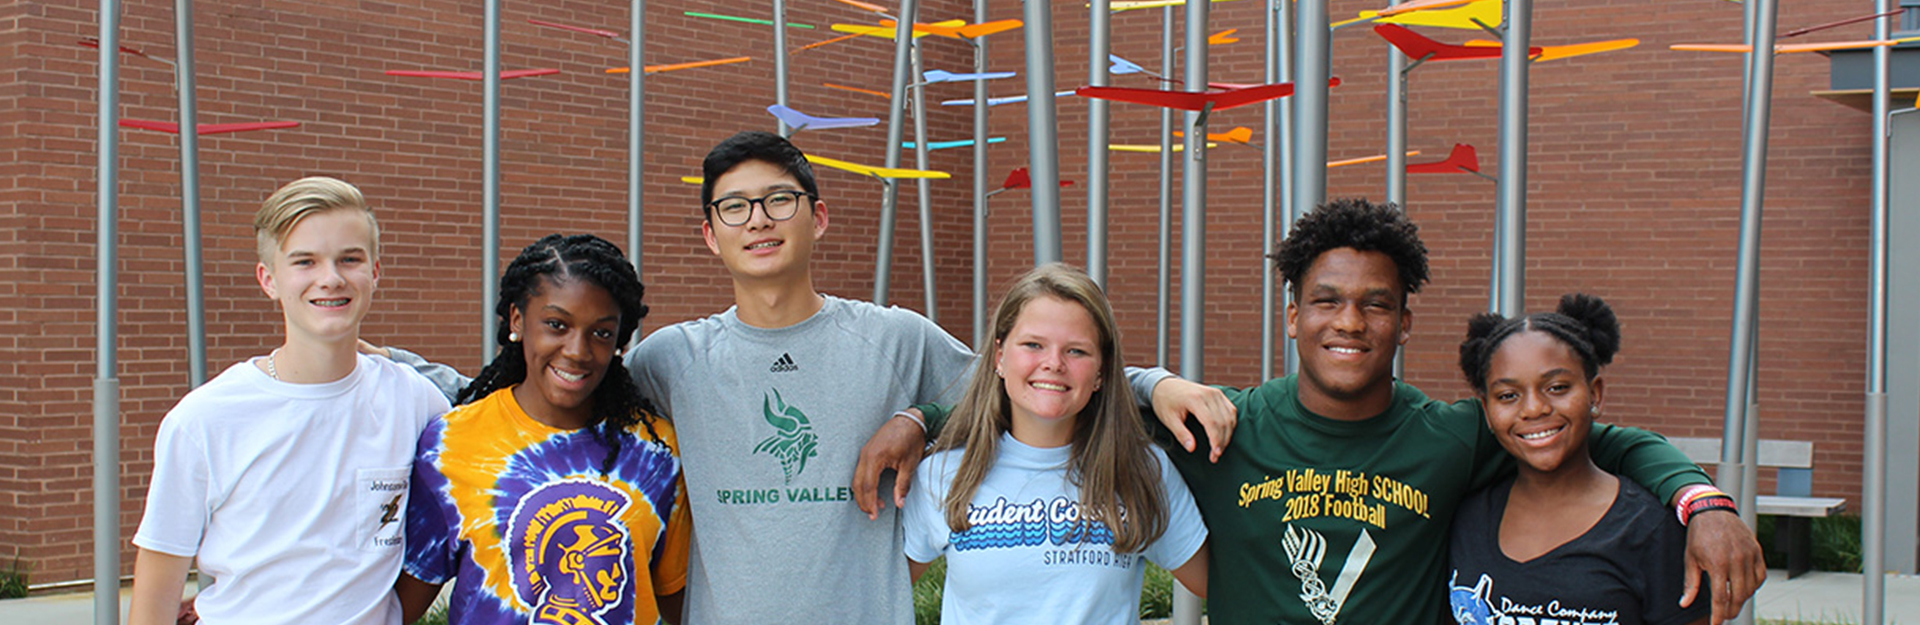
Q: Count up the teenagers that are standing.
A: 6